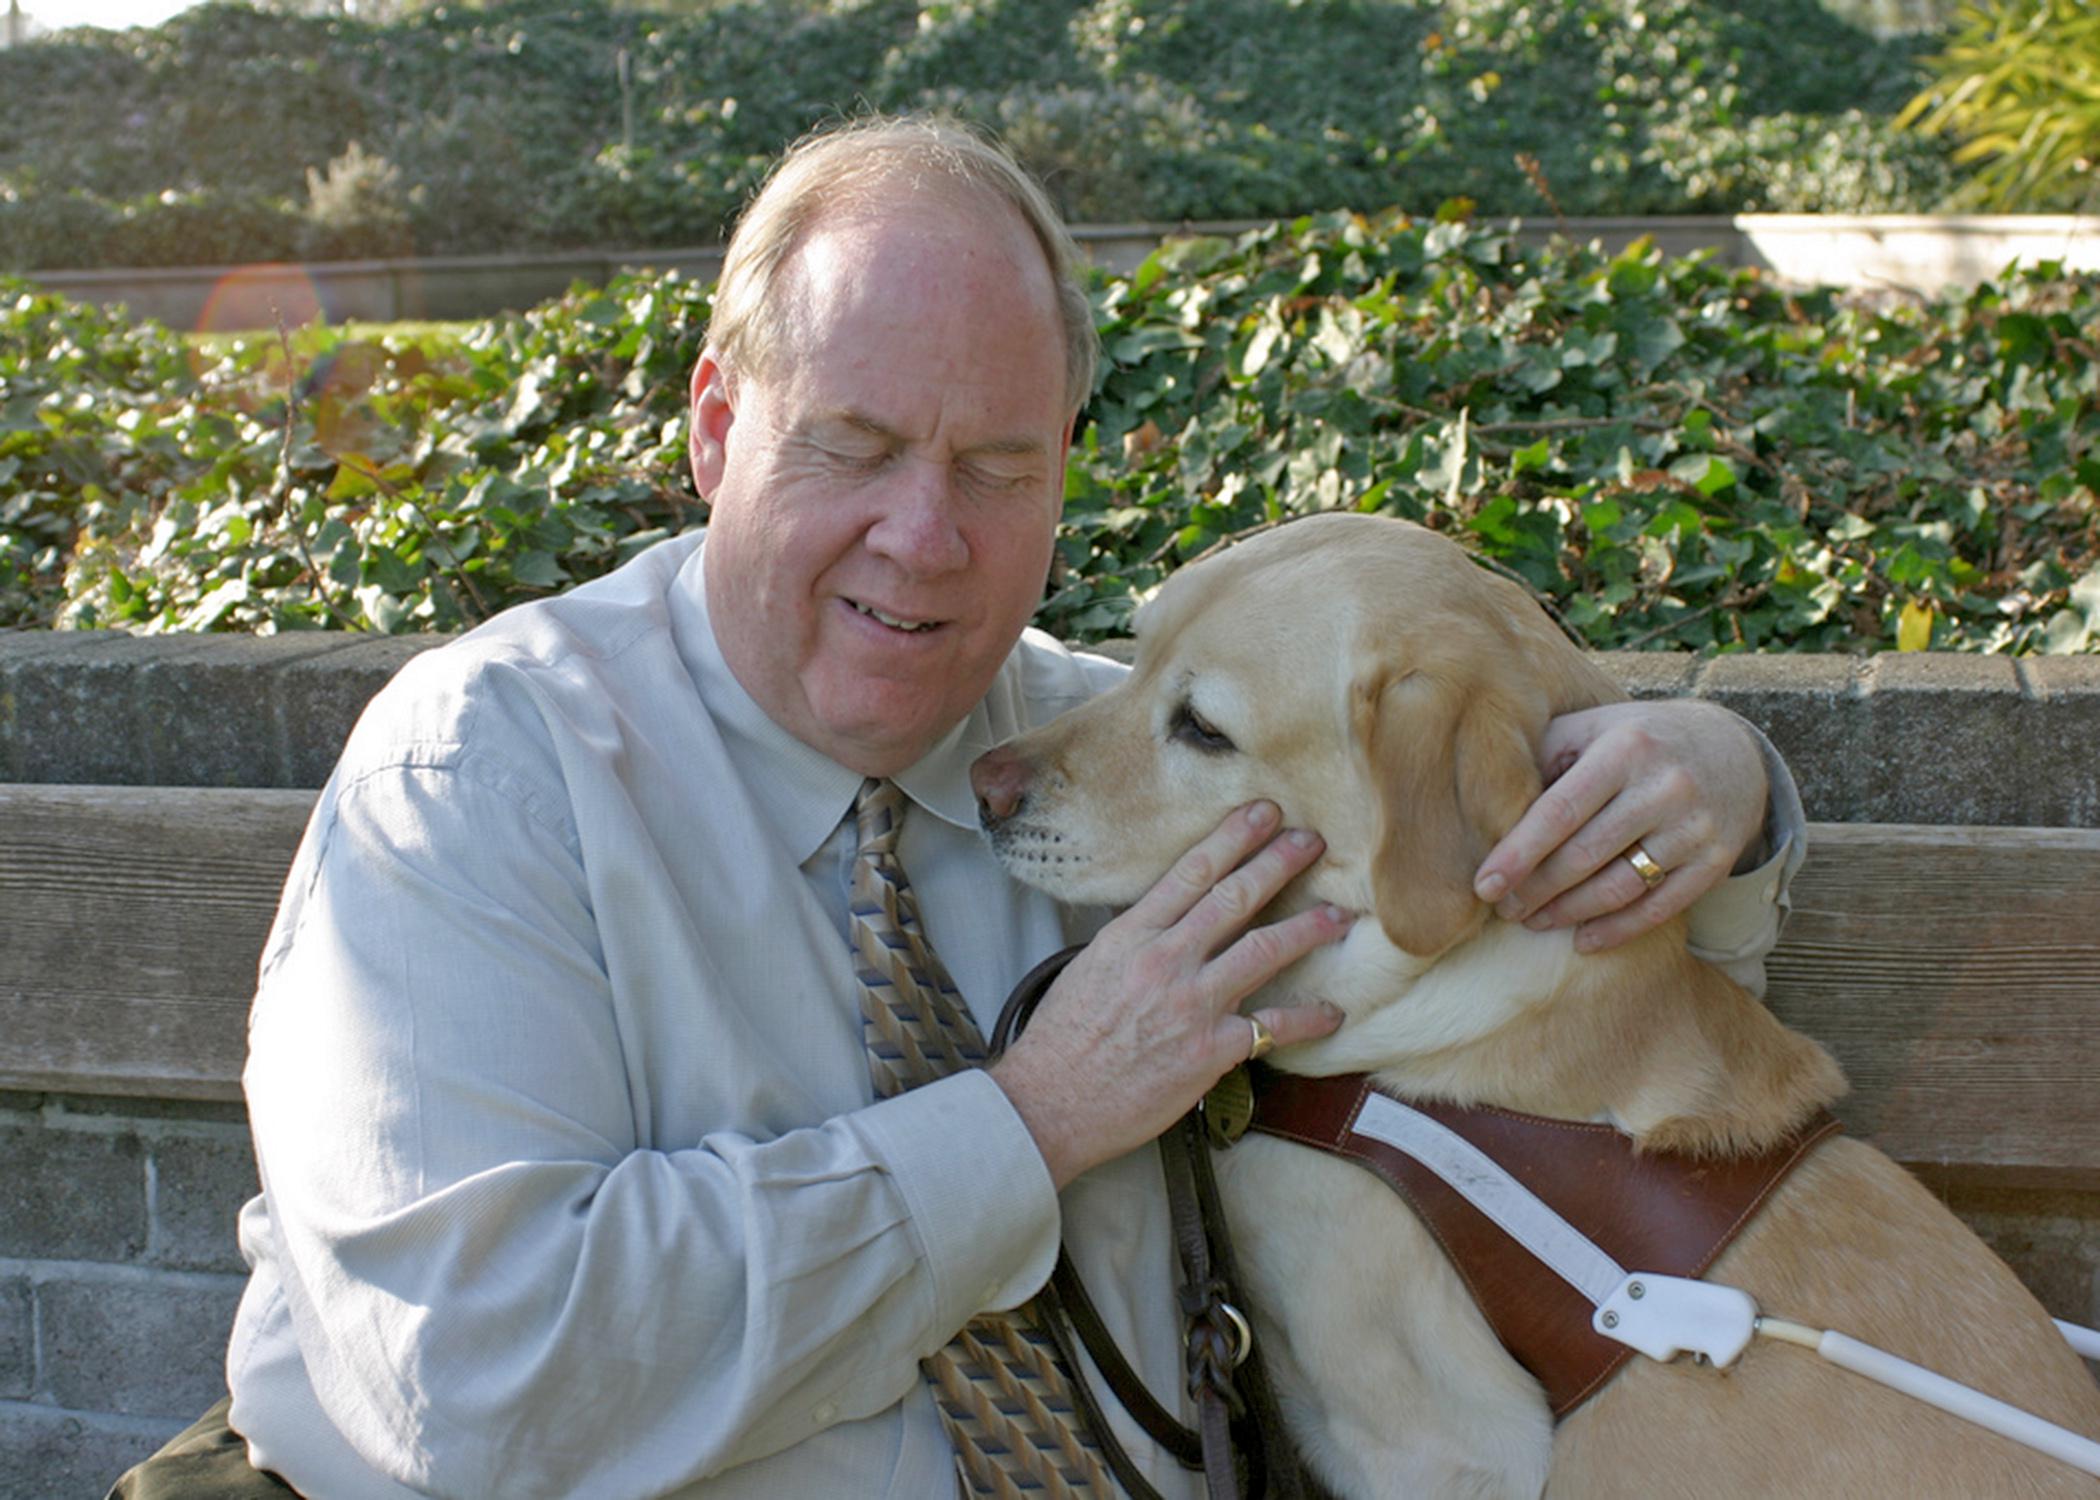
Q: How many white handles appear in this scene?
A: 2